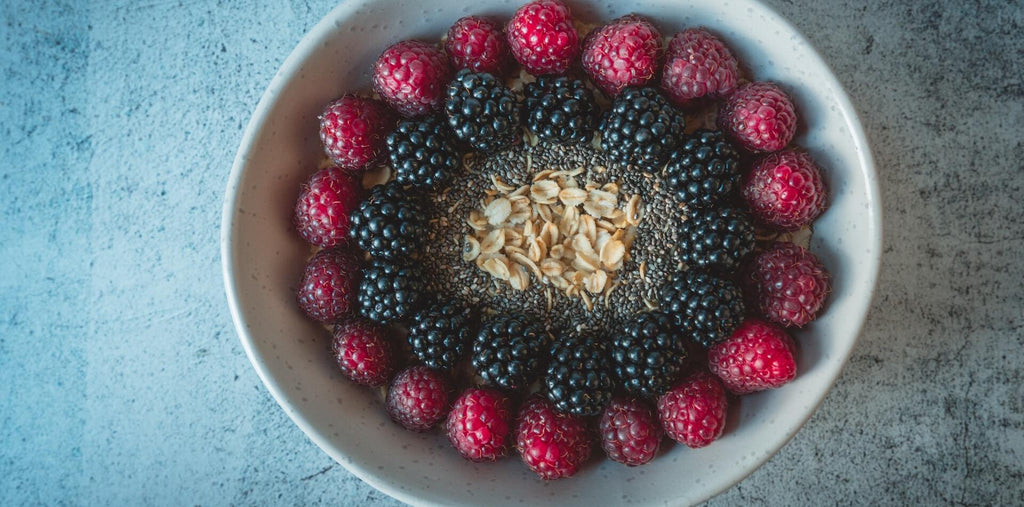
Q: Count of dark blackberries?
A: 13